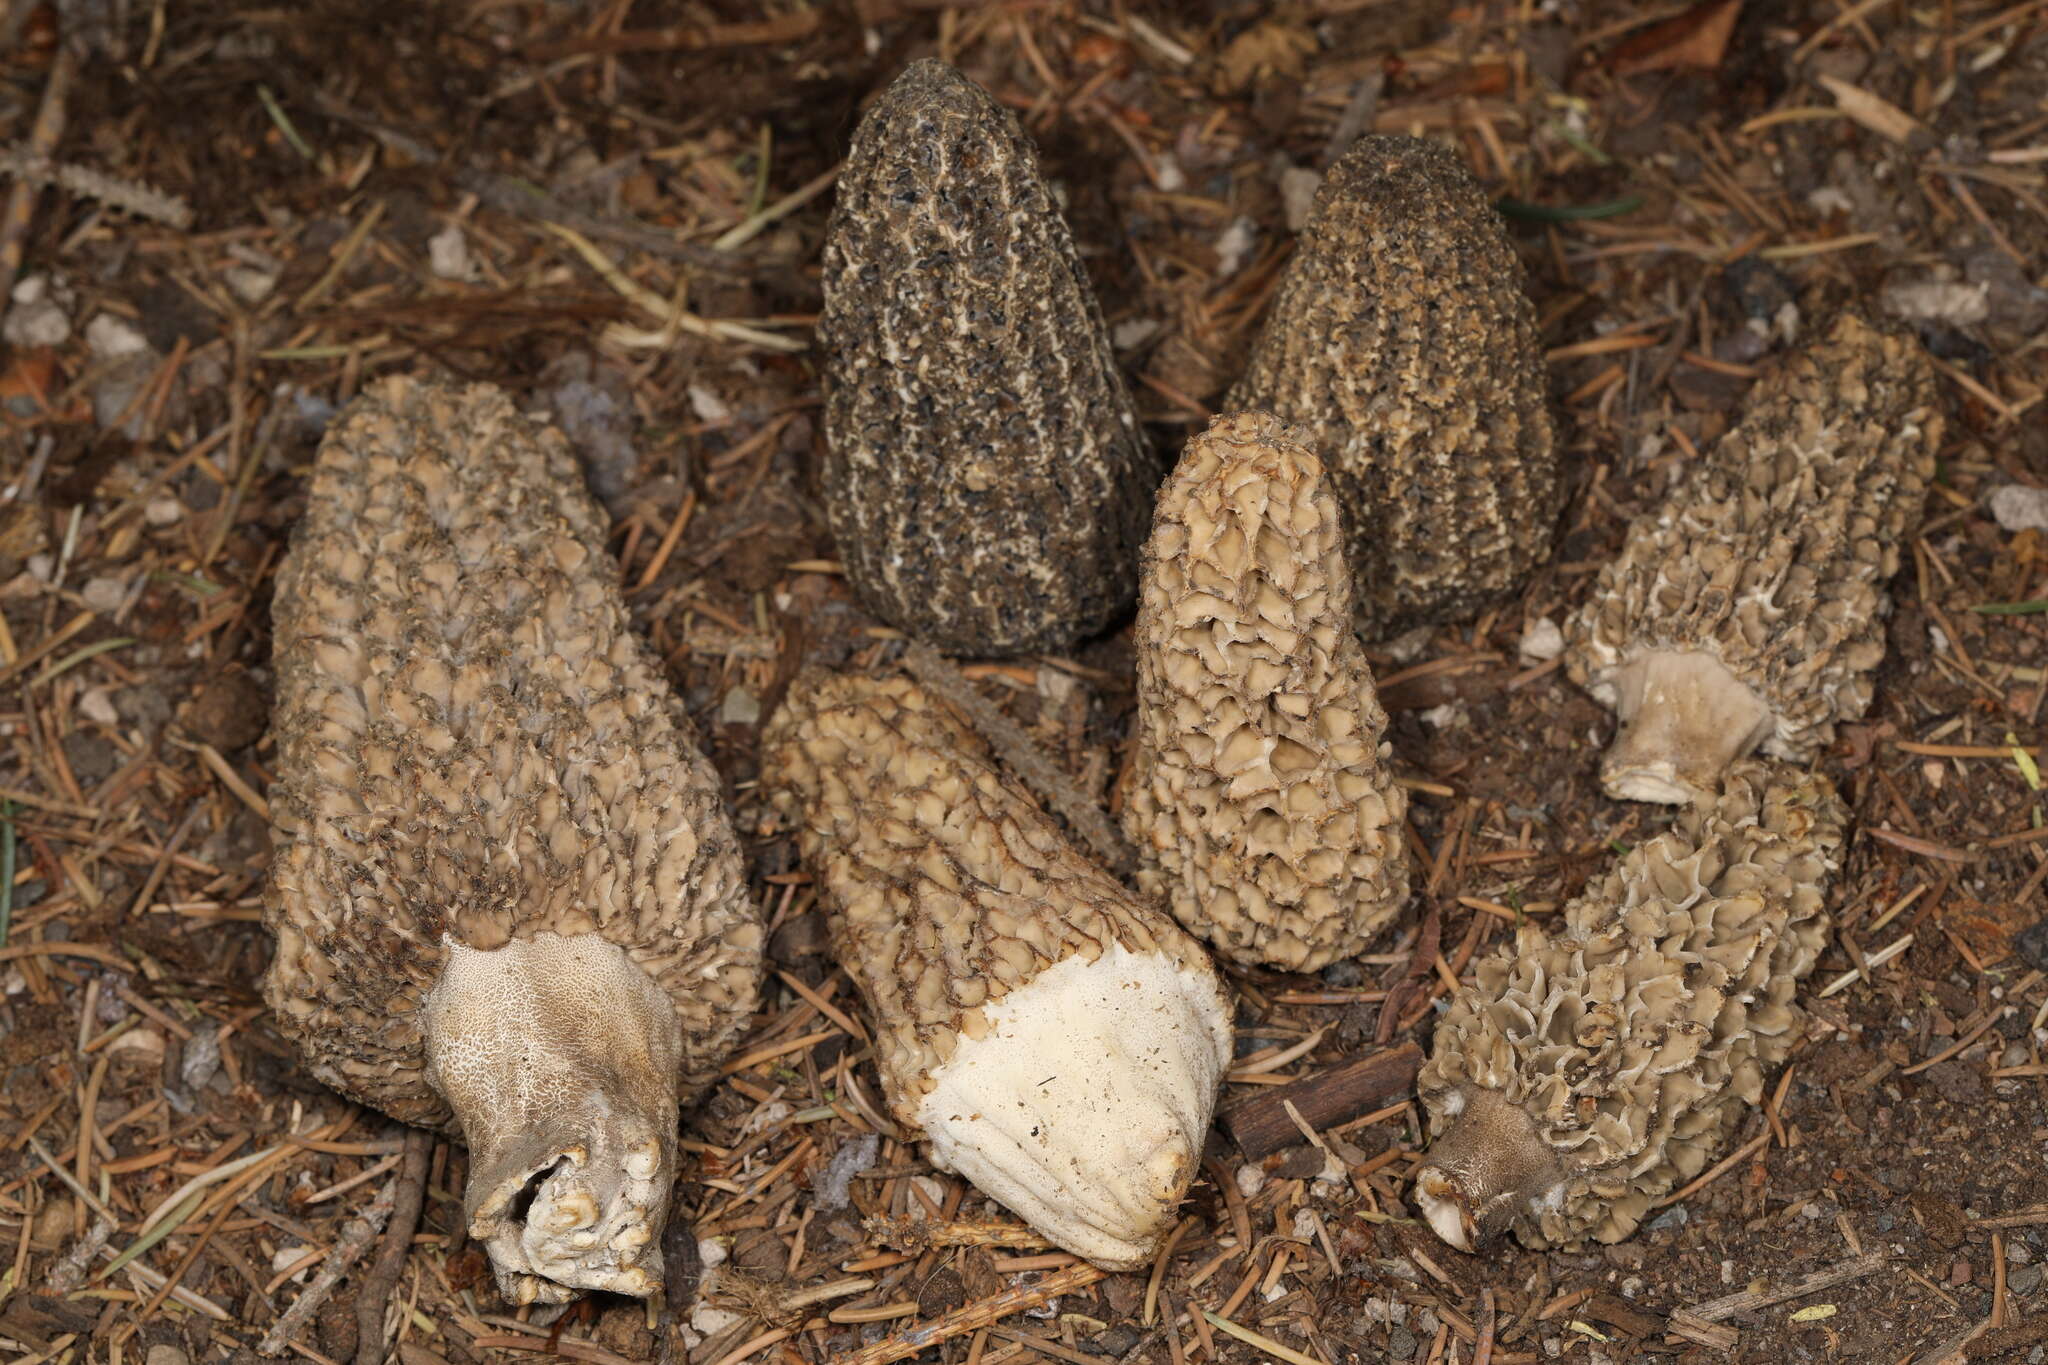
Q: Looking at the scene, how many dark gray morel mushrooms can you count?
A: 2